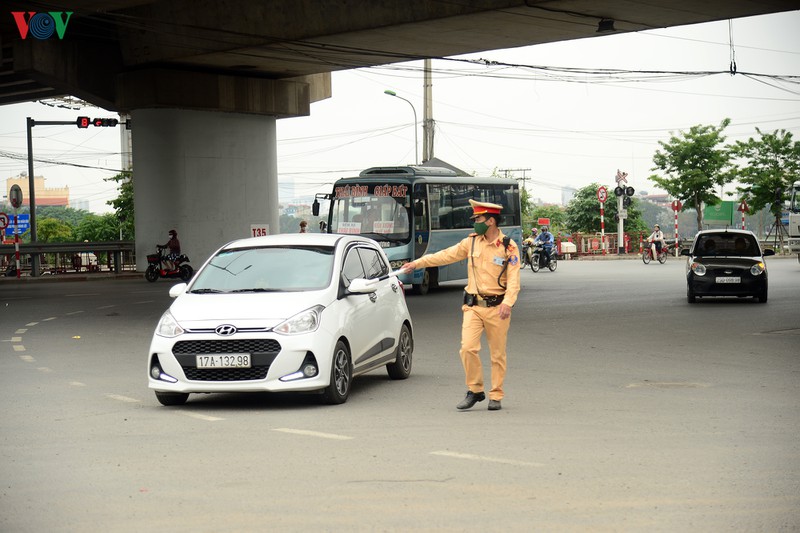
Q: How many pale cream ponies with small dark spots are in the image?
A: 0